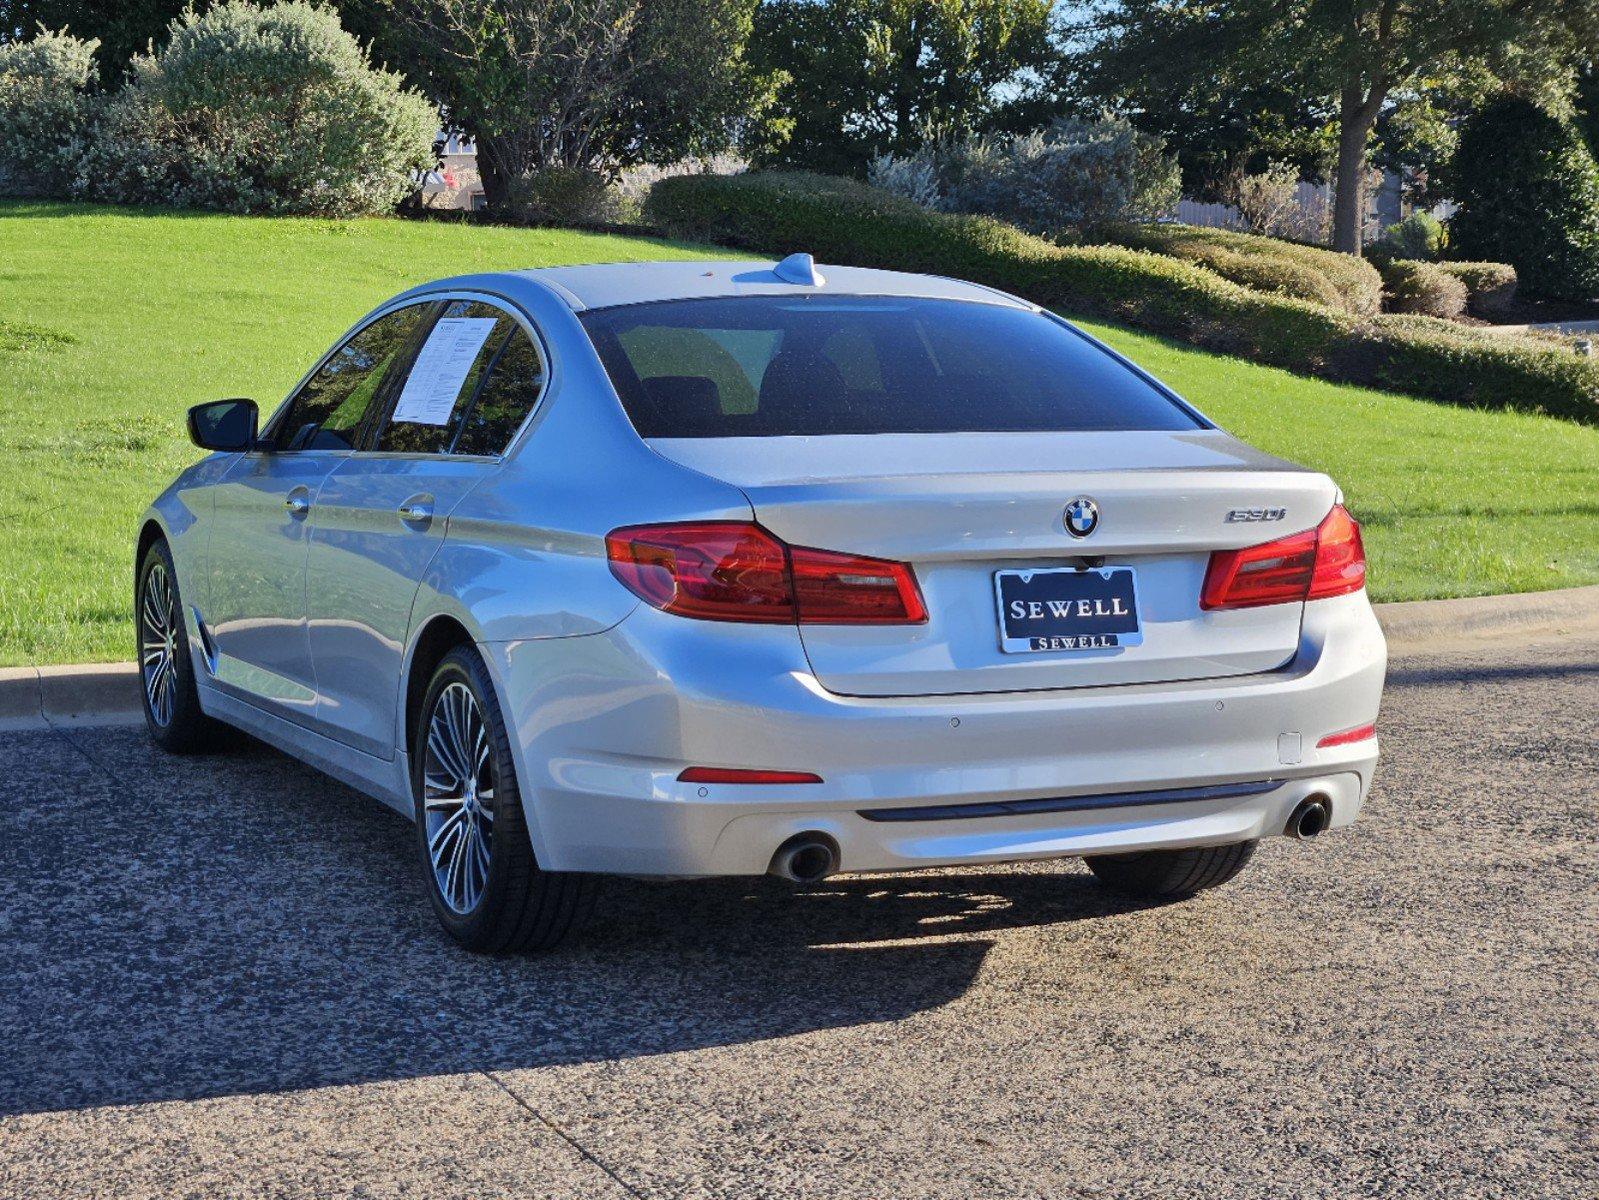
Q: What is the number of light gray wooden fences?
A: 1